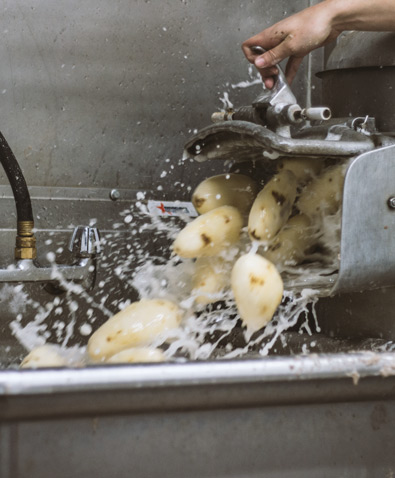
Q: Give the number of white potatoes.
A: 11